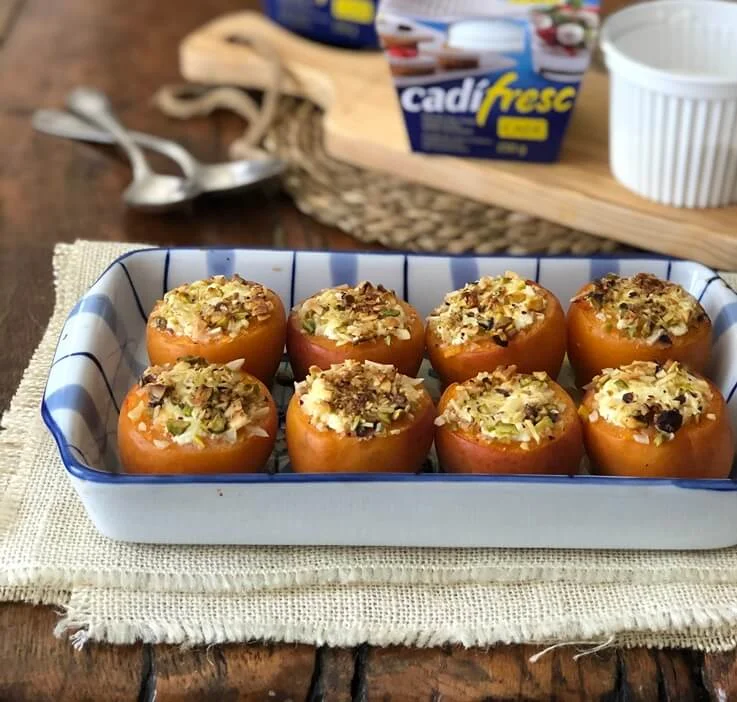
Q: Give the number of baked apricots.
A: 8